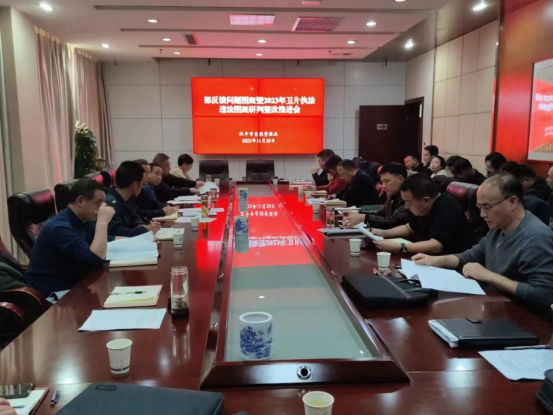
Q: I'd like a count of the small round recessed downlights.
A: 12